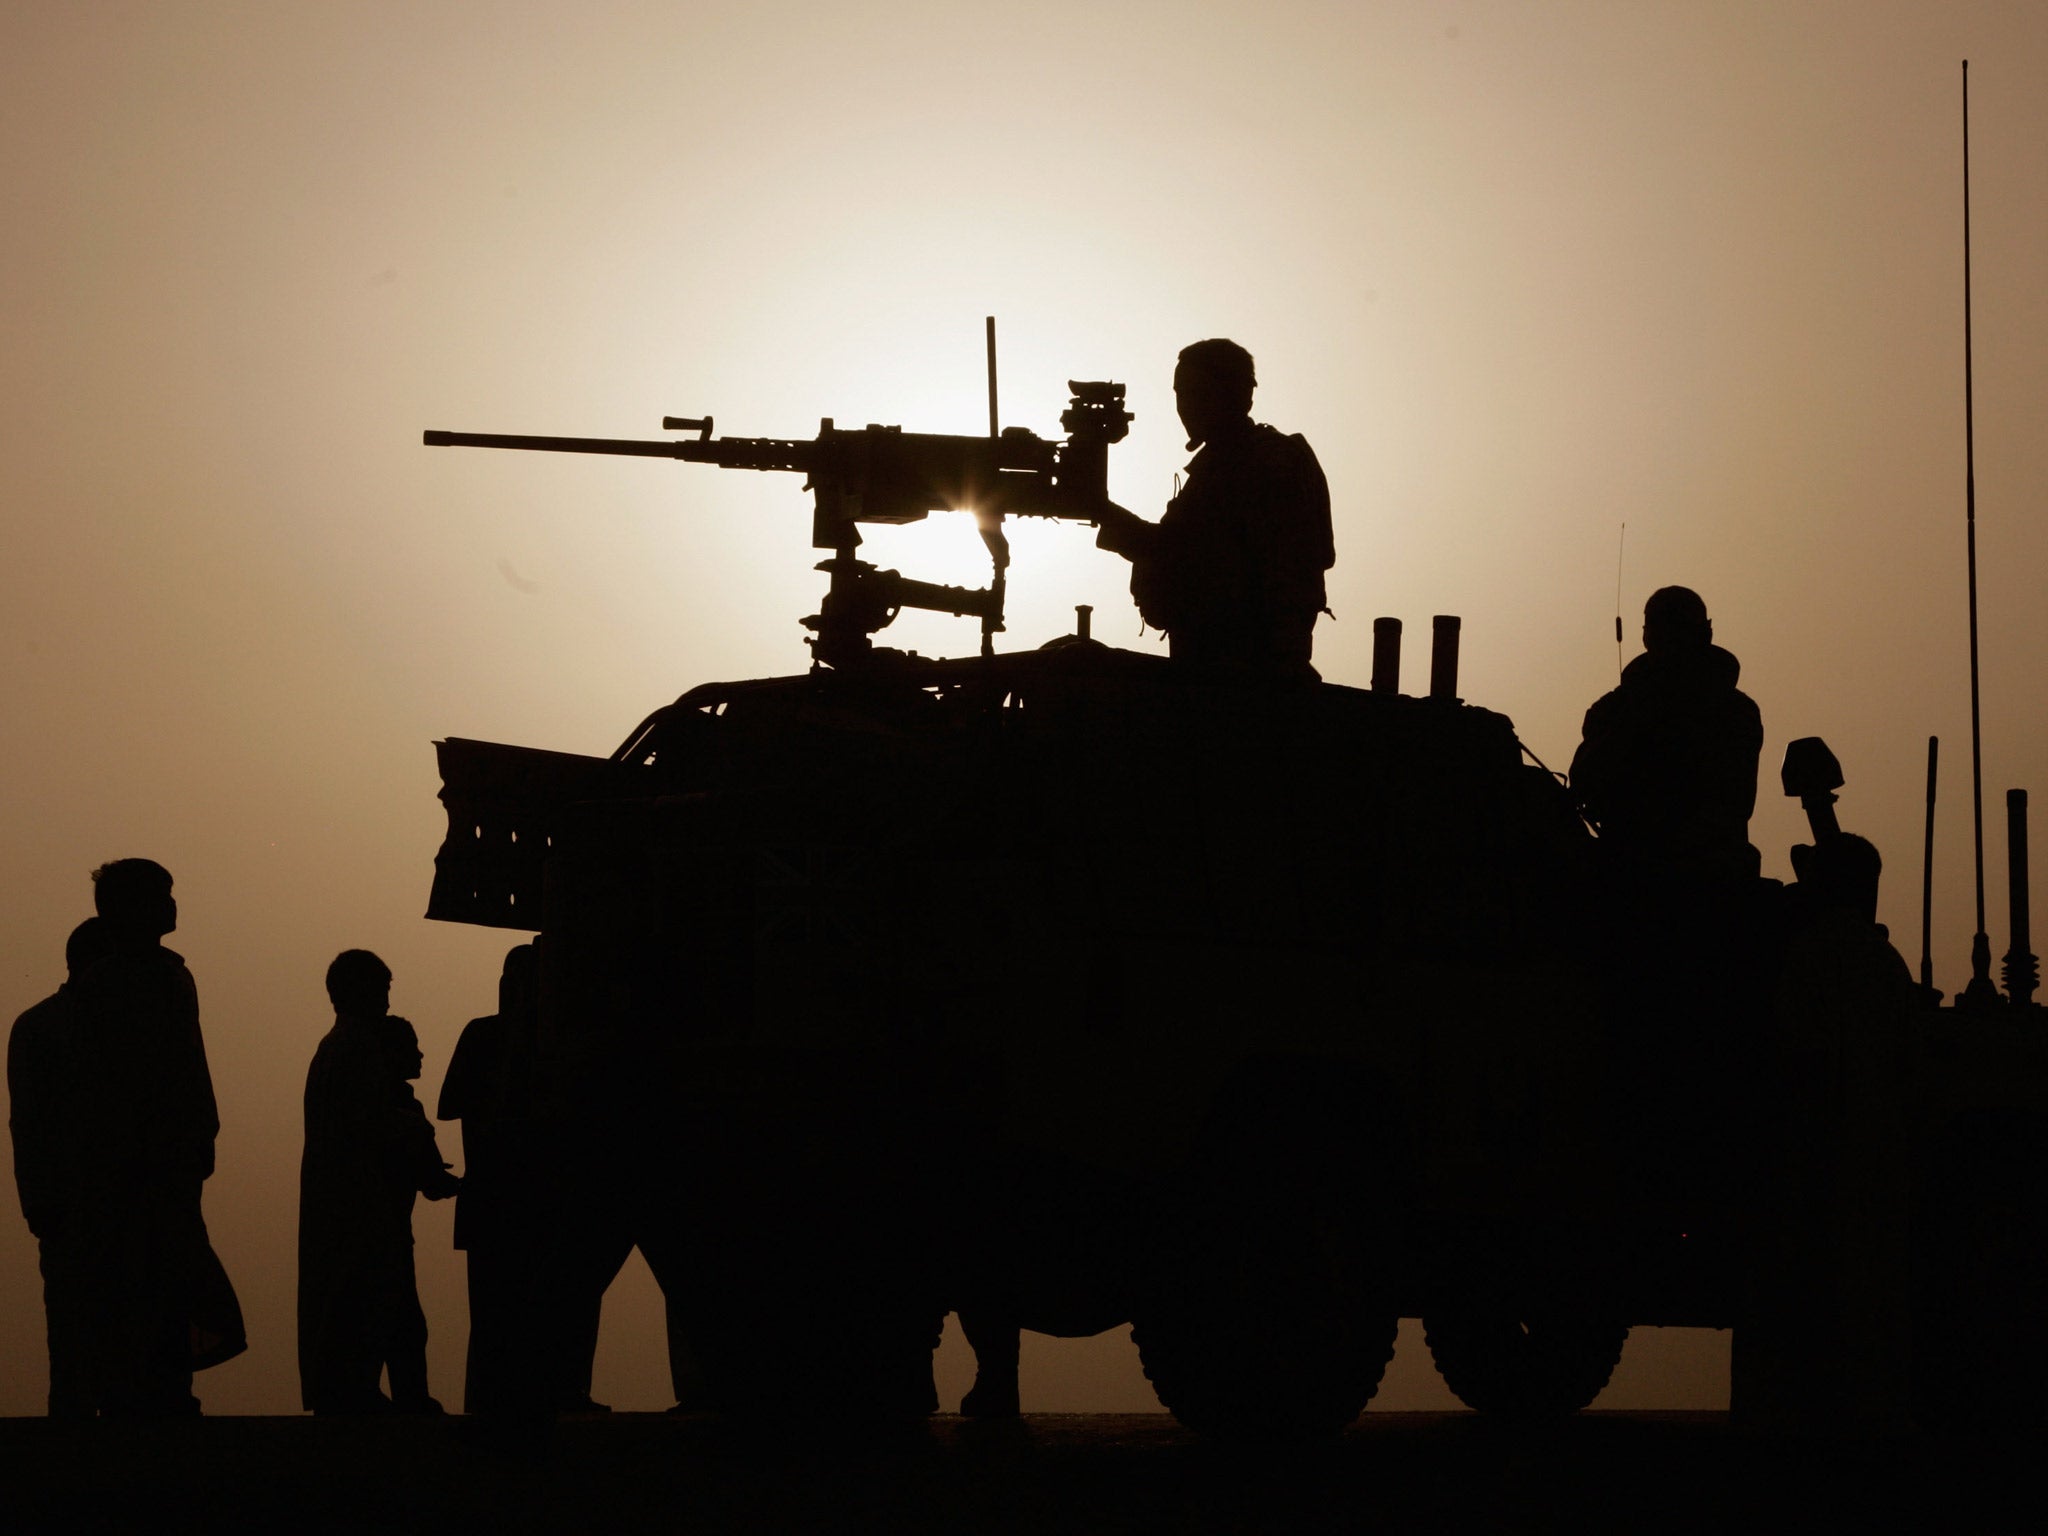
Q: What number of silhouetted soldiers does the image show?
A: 2